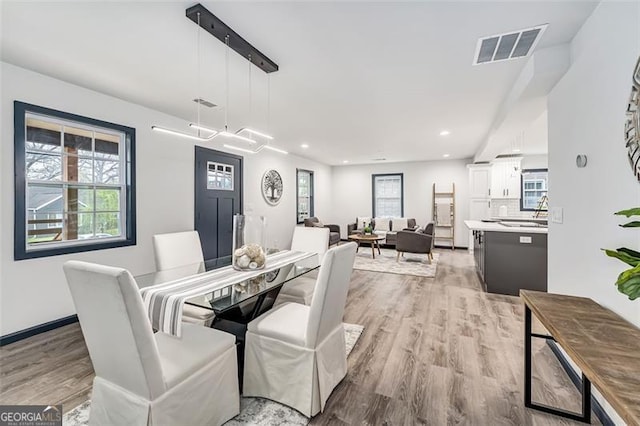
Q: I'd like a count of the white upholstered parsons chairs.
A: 4